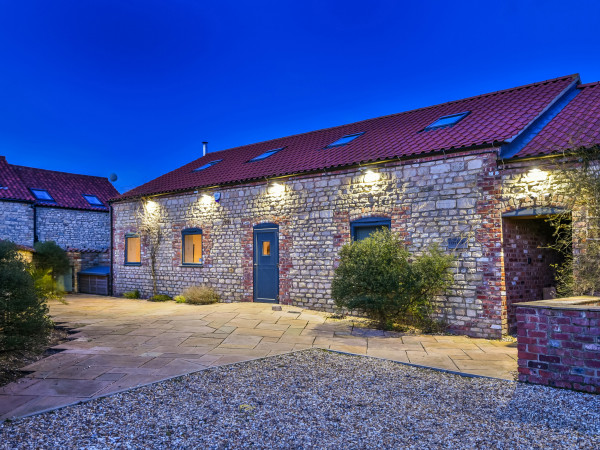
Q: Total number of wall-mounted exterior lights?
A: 5